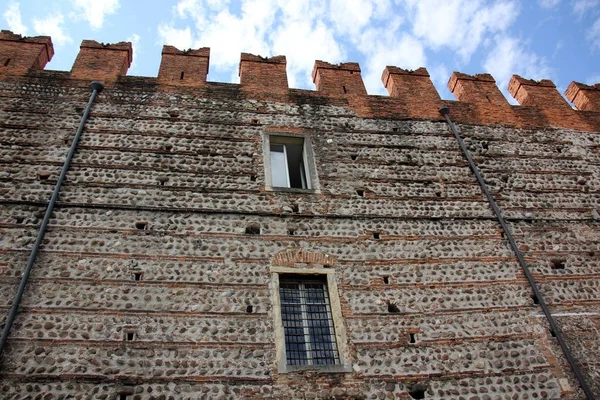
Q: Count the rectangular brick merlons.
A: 9